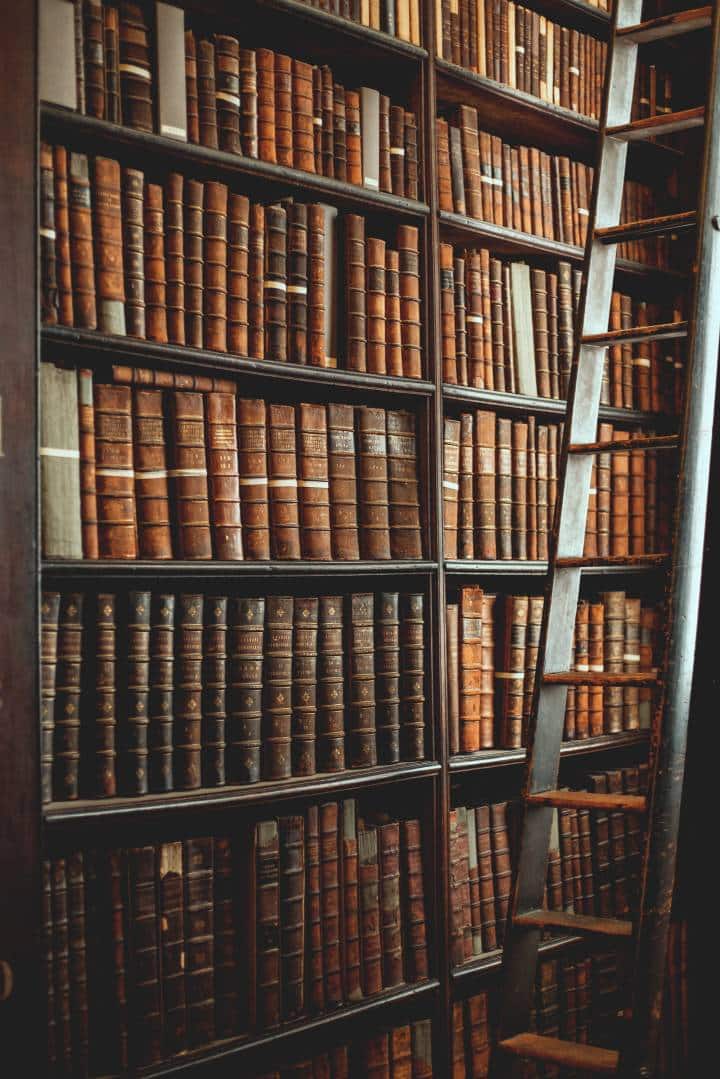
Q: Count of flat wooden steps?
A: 10